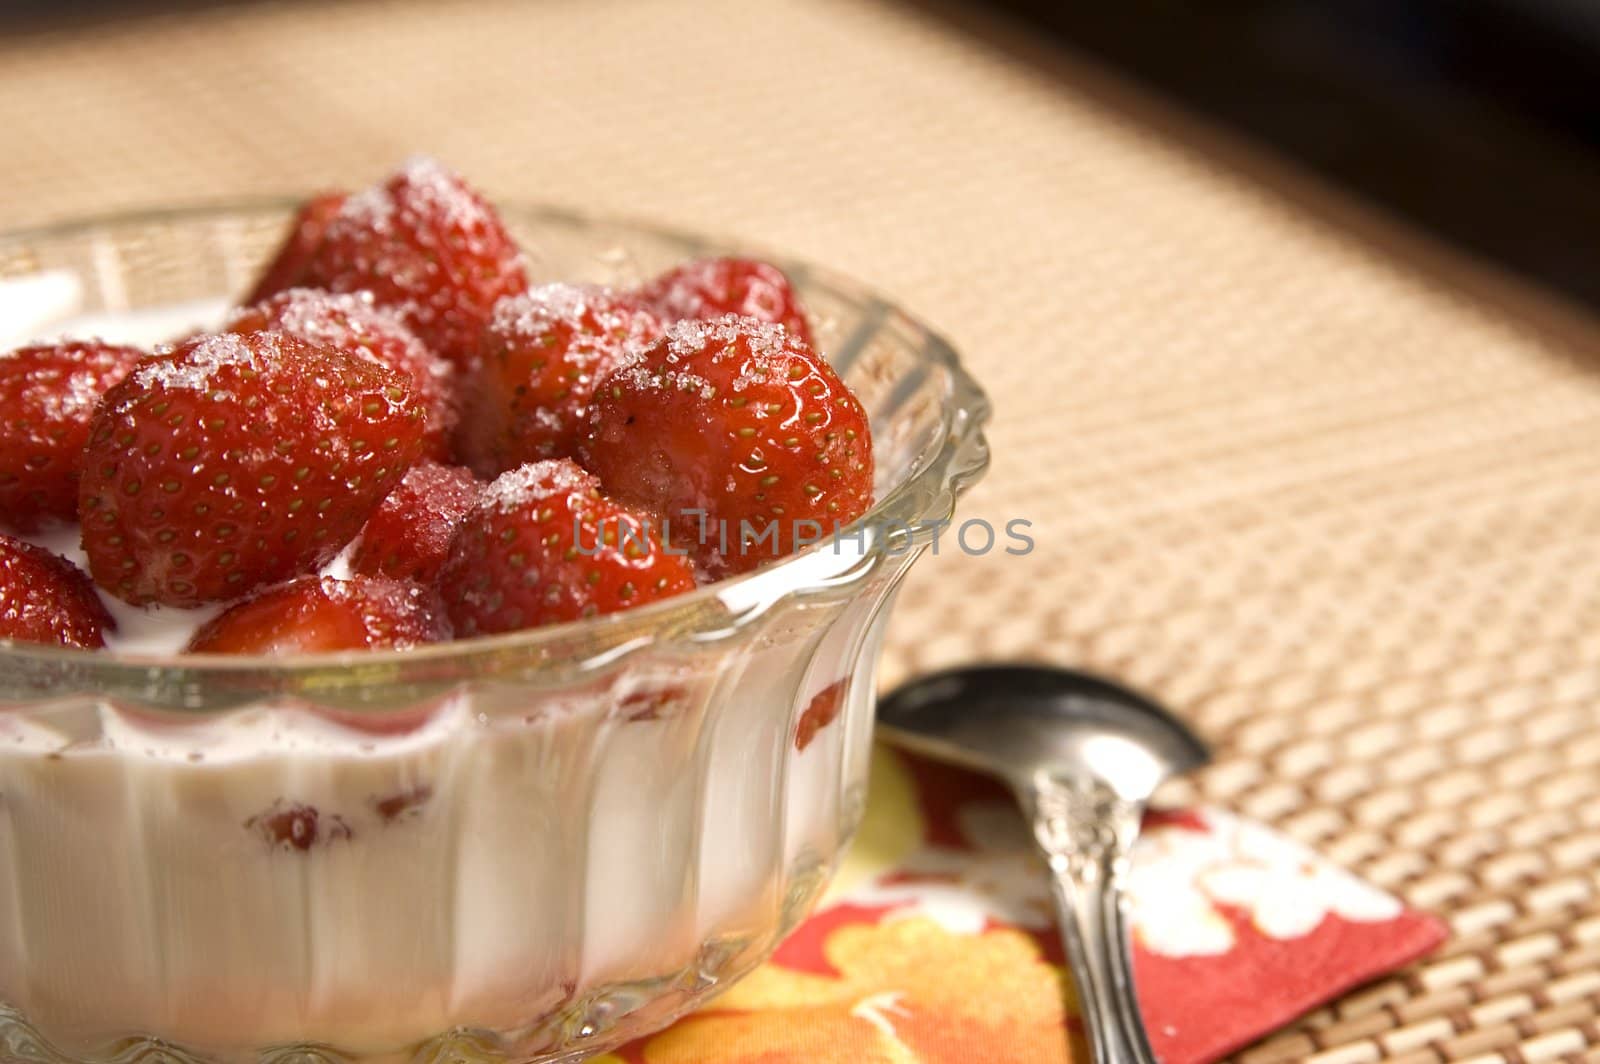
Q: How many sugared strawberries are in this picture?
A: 12